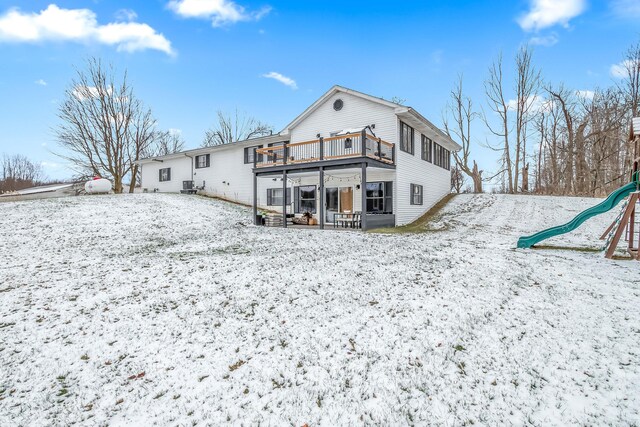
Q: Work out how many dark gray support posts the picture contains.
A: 4